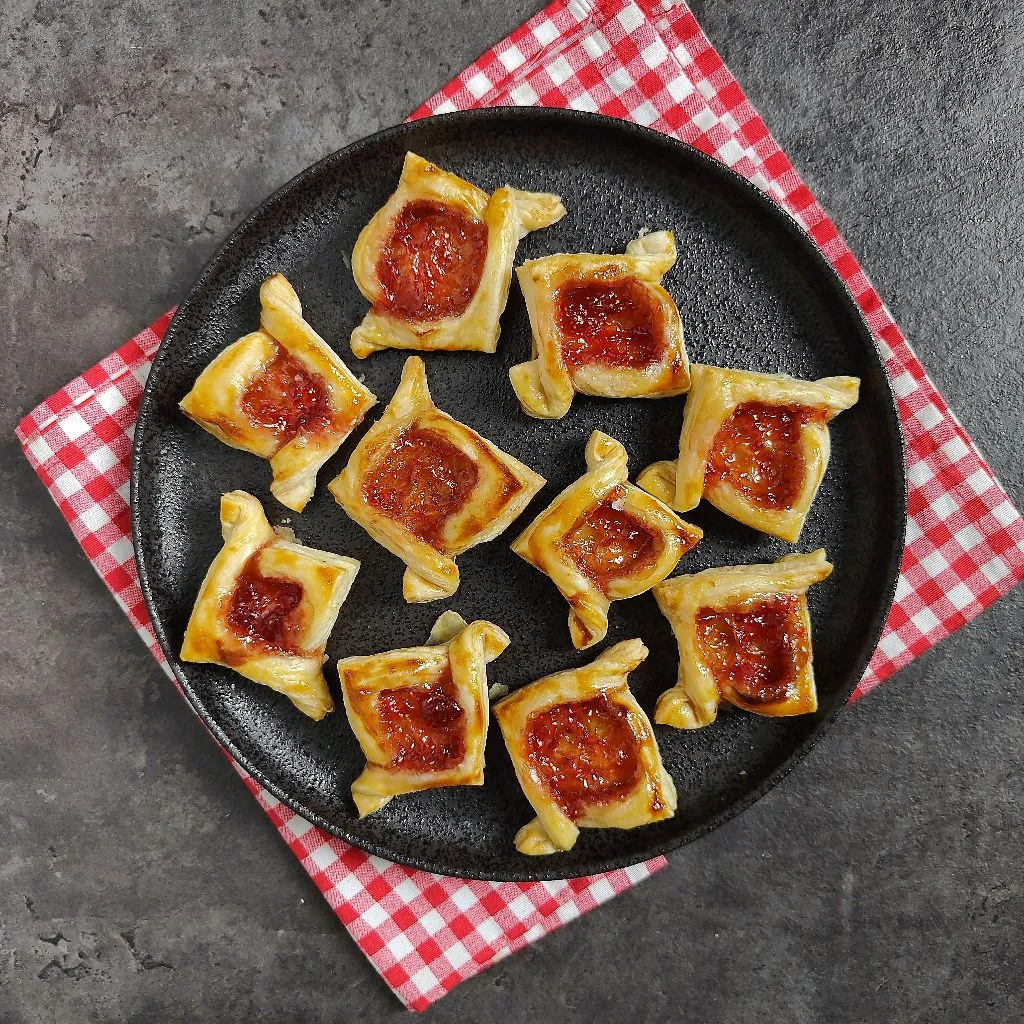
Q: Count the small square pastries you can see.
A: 10